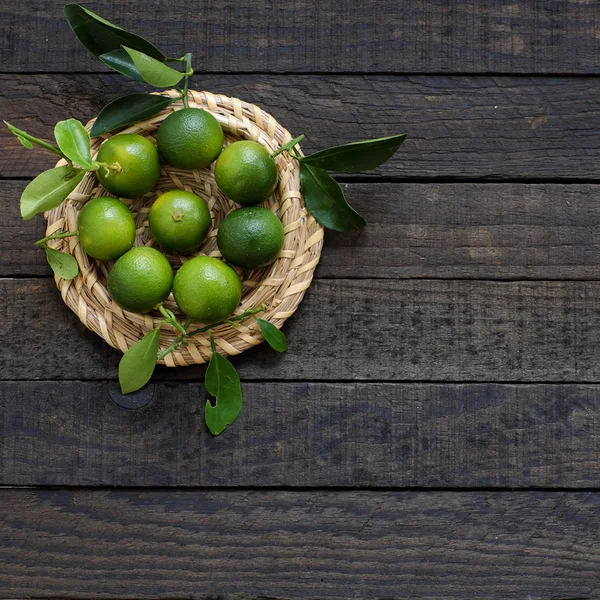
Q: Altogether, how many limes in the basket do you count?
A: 8